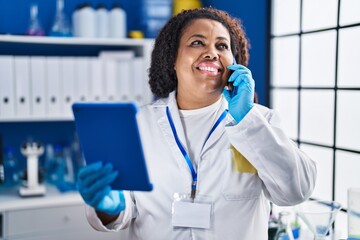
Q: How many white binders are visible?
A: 10